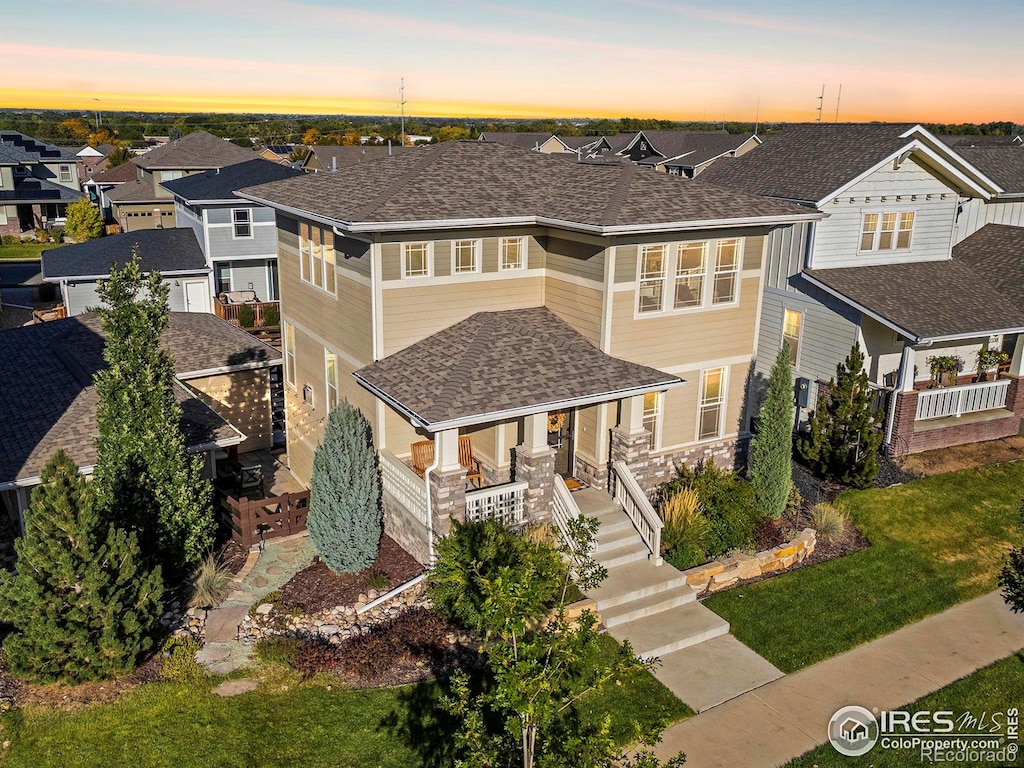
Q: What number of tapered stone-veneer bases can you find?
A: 3